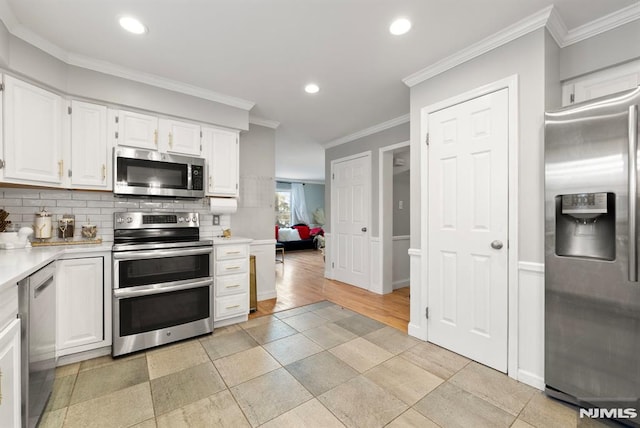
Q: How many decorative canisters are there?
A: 3